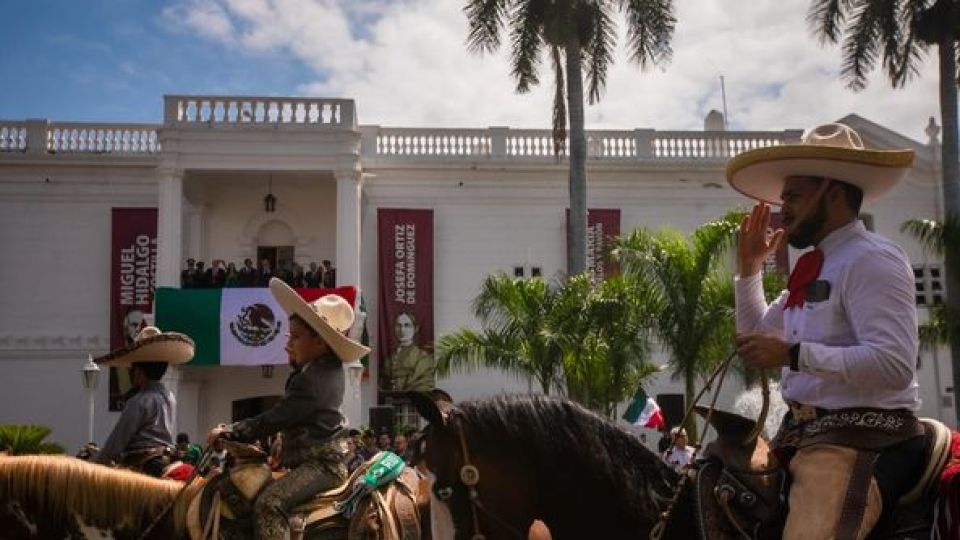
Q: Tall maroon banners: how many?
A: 4